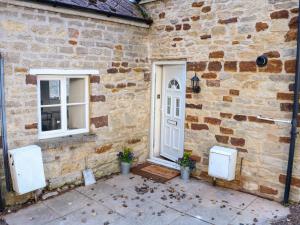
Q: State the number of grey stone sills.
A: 1